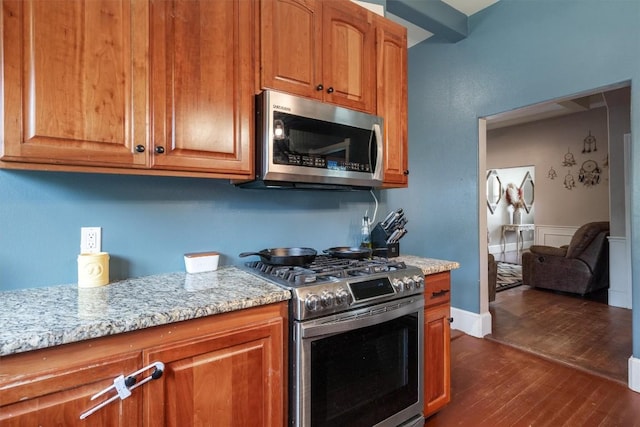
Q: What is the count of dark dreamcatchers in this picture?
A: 5